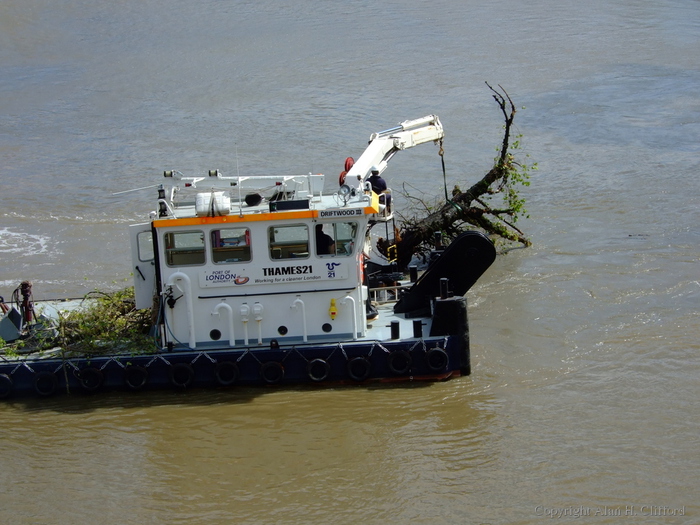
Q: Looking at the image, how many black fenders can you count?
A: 11